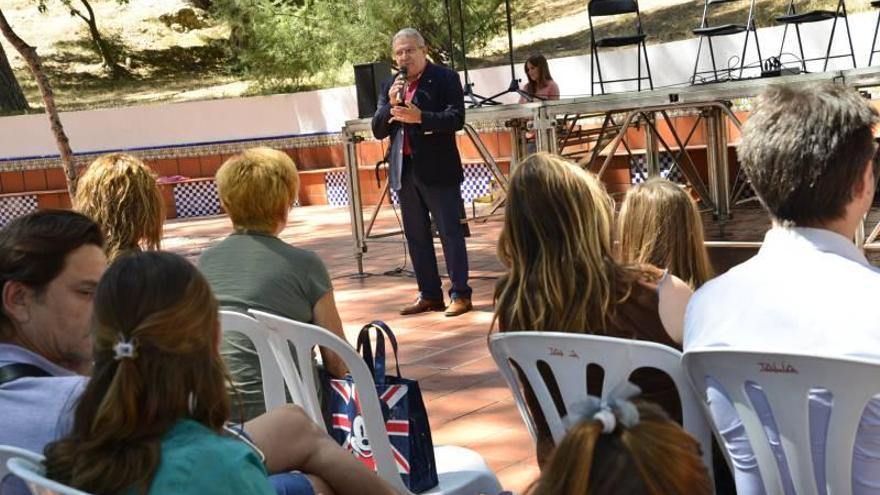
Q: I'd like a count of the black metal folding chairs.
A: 4